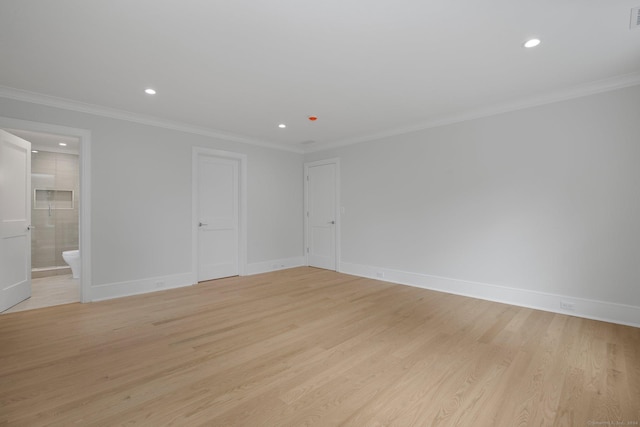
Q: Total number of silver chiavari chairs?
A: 0